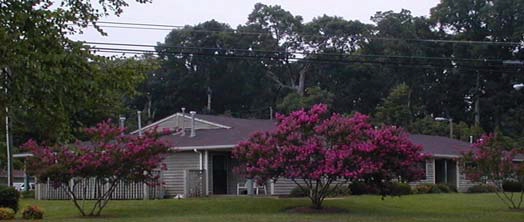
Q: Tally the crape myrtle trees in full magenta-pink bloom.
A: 3